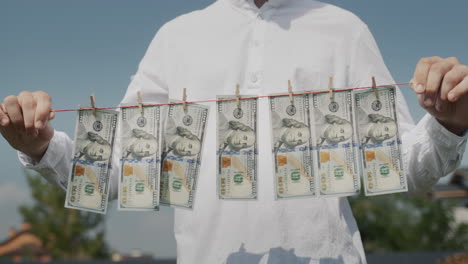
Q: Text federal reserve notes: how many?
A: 7